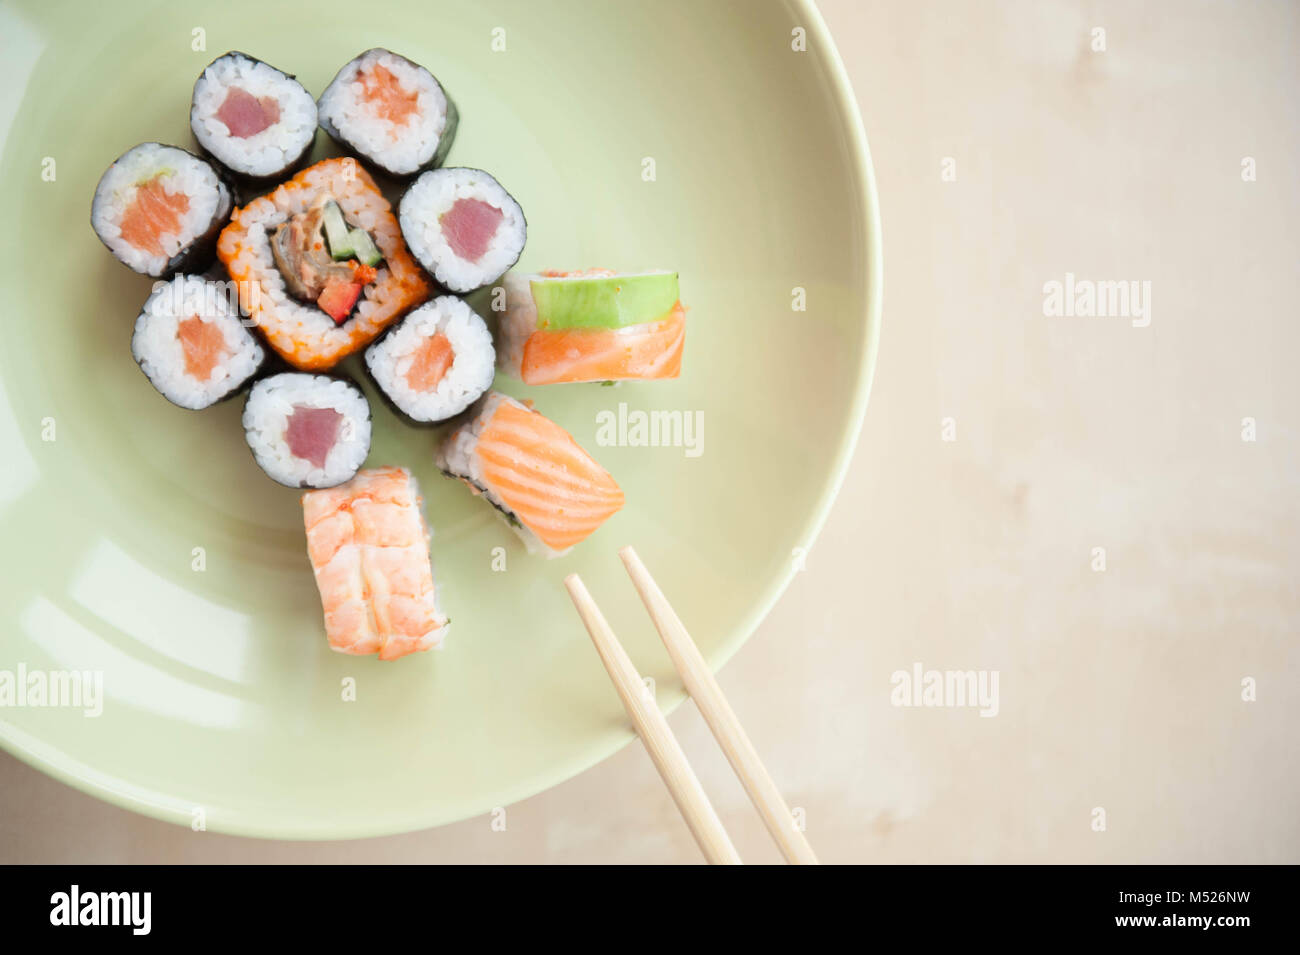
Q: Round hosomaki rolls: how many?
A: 7